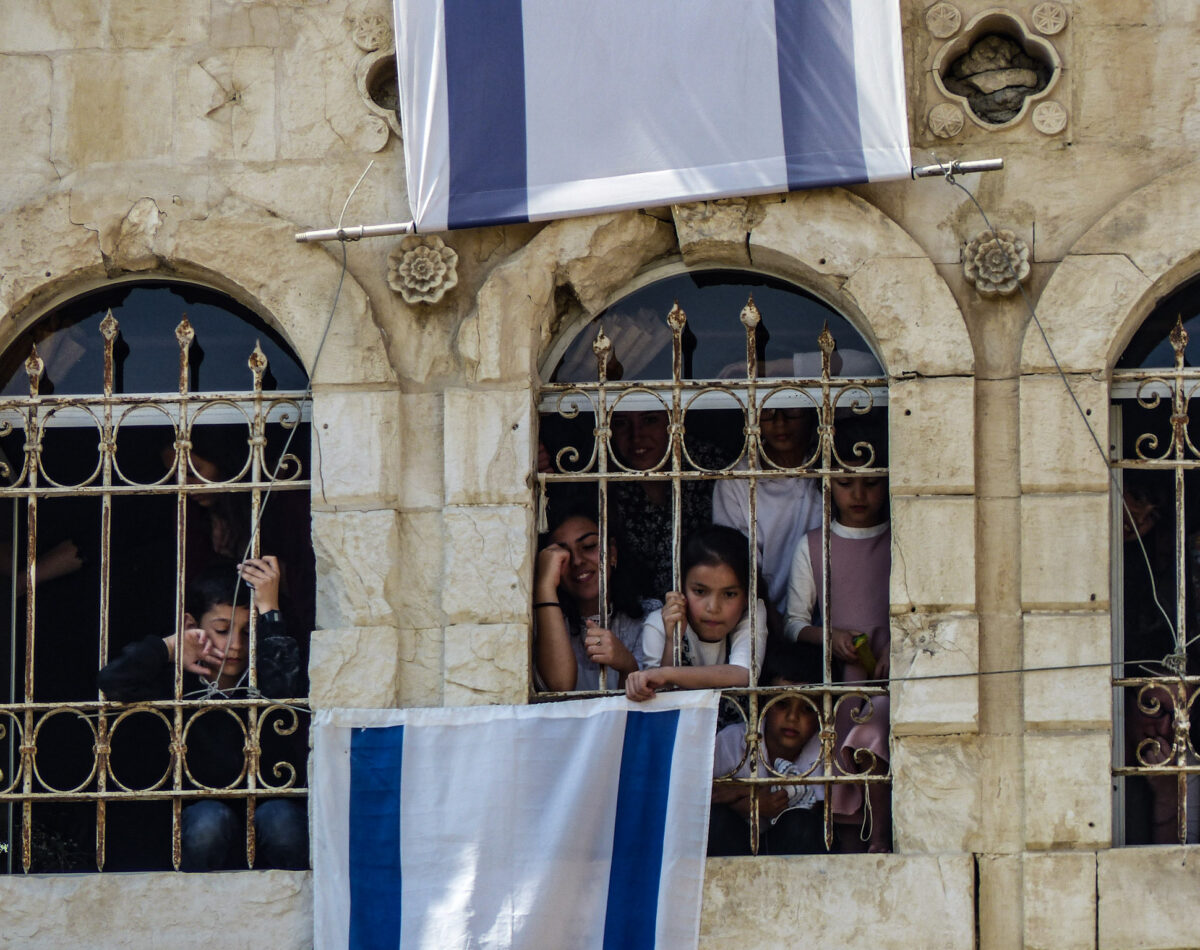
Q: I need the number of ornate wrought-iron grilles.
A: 3